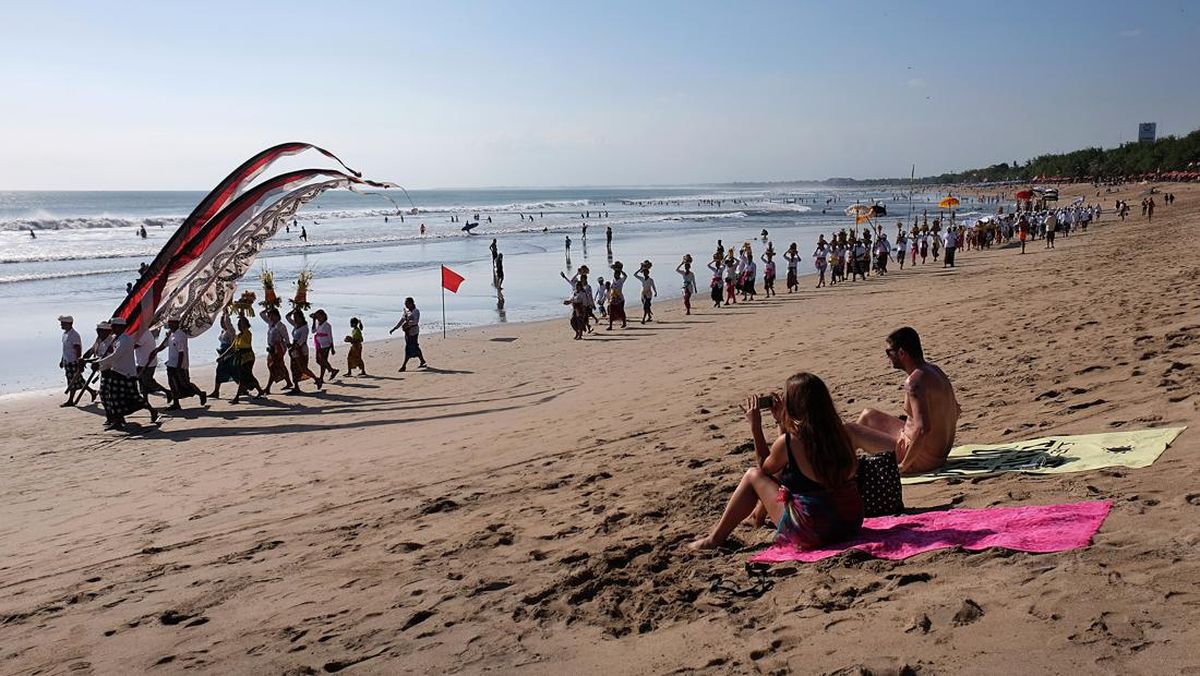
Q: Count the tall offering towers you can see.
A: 2